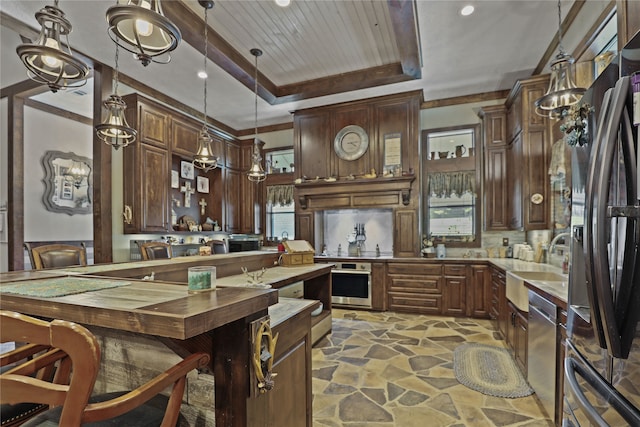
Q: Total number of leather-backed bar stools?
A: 3